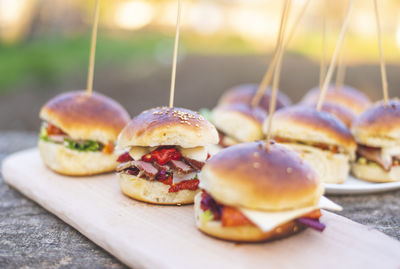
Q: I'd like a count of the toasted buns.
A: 9